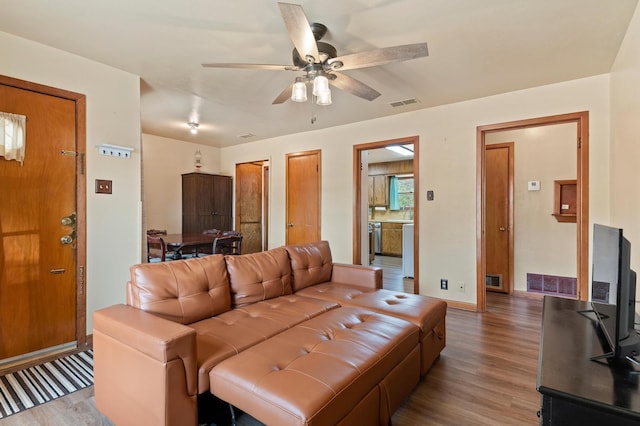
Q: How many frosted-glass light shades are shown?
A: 3